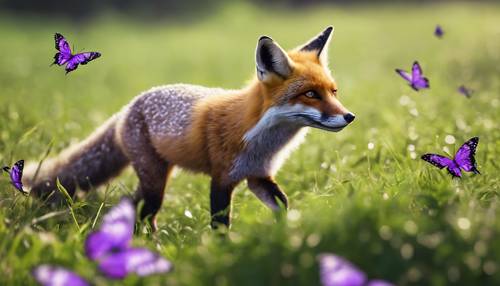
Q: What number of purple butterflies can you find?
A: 9